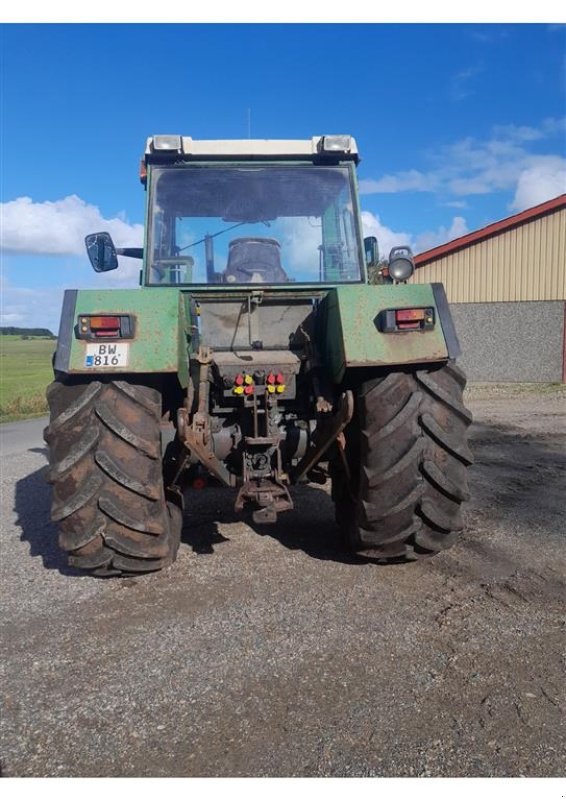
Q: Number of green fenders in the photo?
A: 2